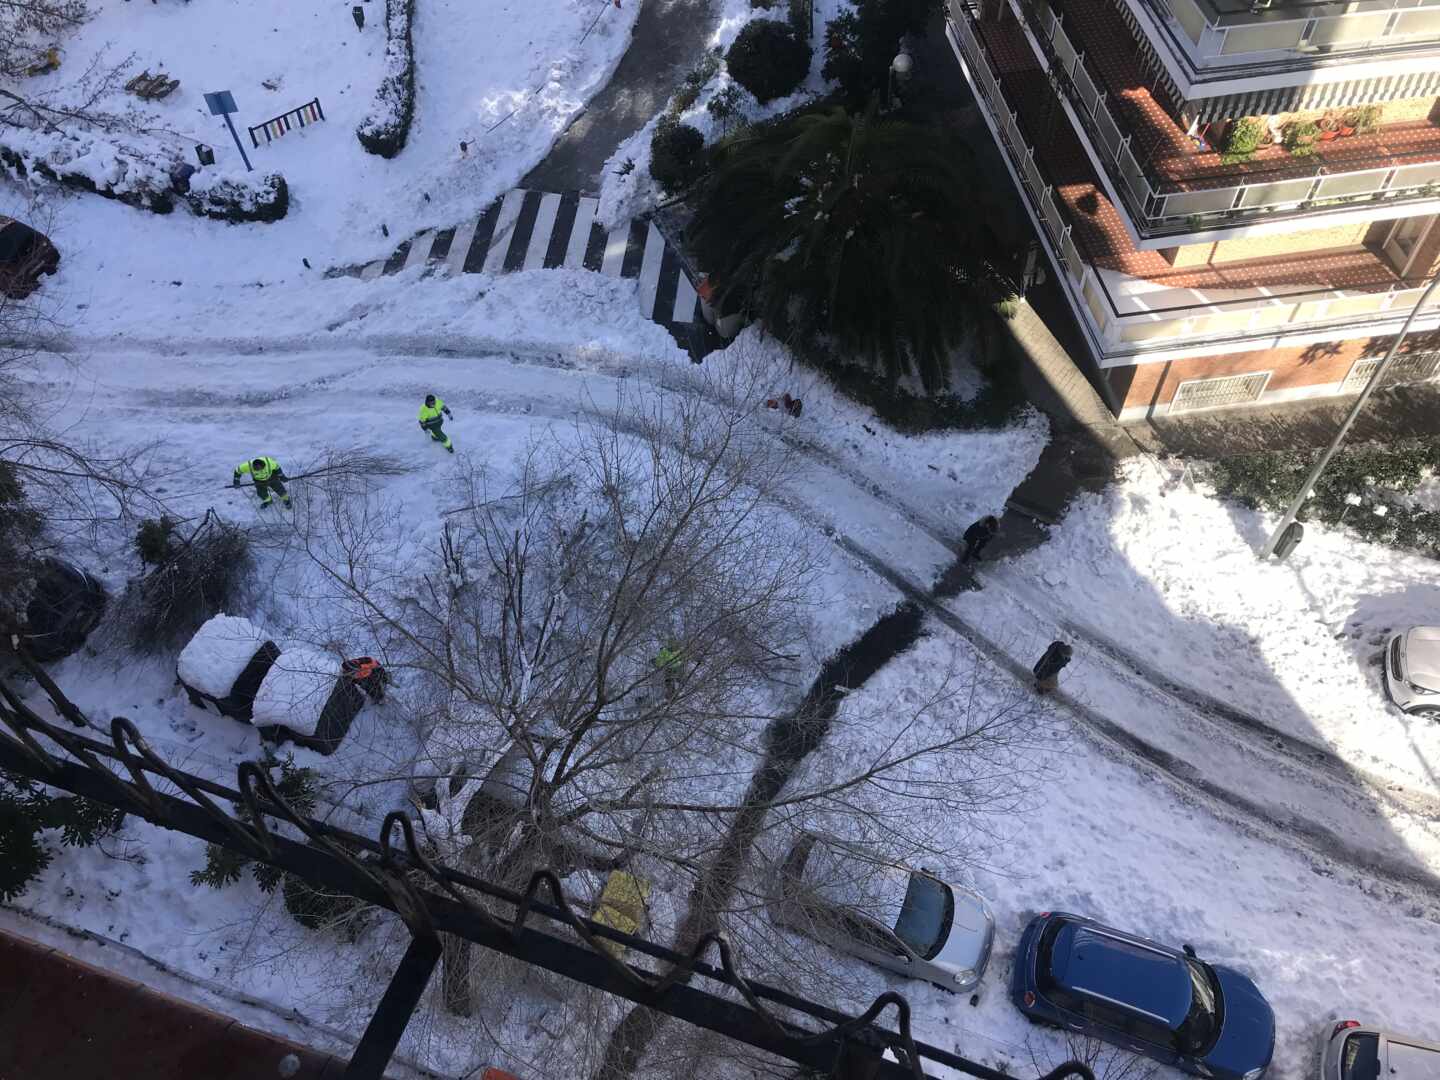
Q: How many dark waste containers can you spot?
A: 2